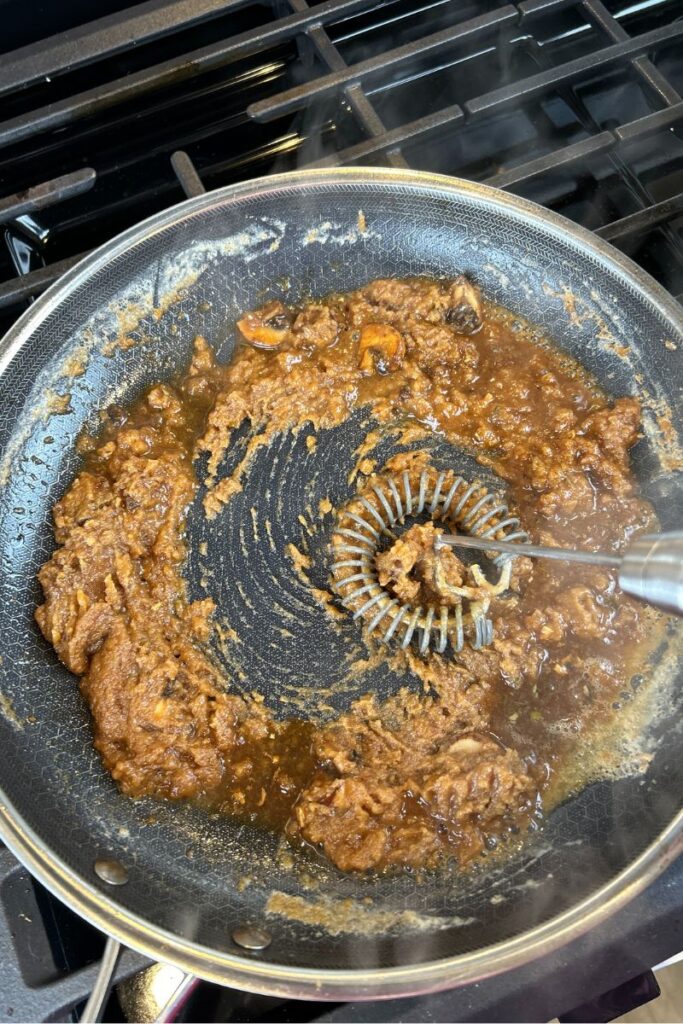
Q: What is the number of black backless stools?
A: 0